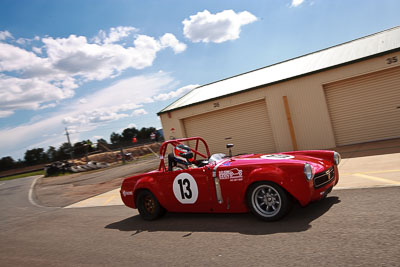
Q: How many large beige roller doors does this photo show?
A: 2